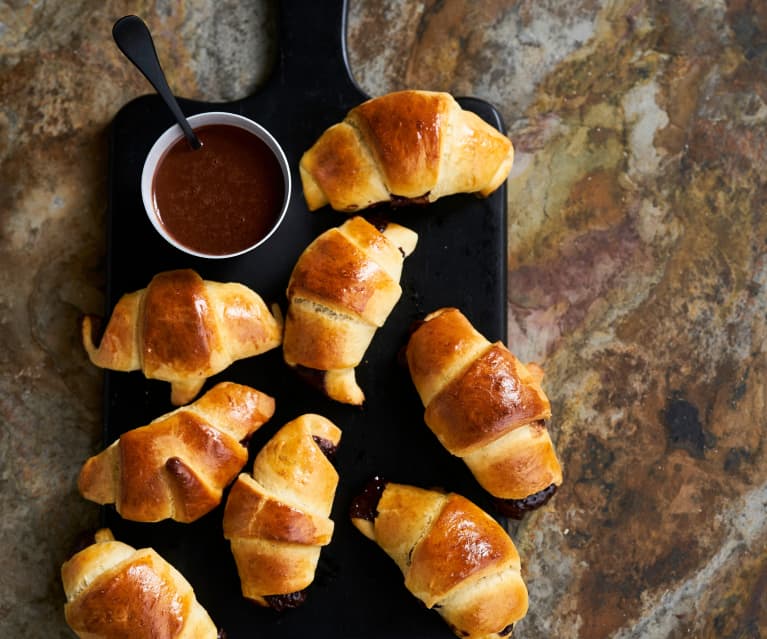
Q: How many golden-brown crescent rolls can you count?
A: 8